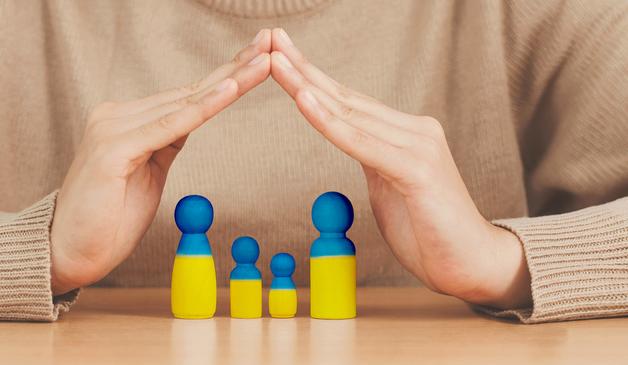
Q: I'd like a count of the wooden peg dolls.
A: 4